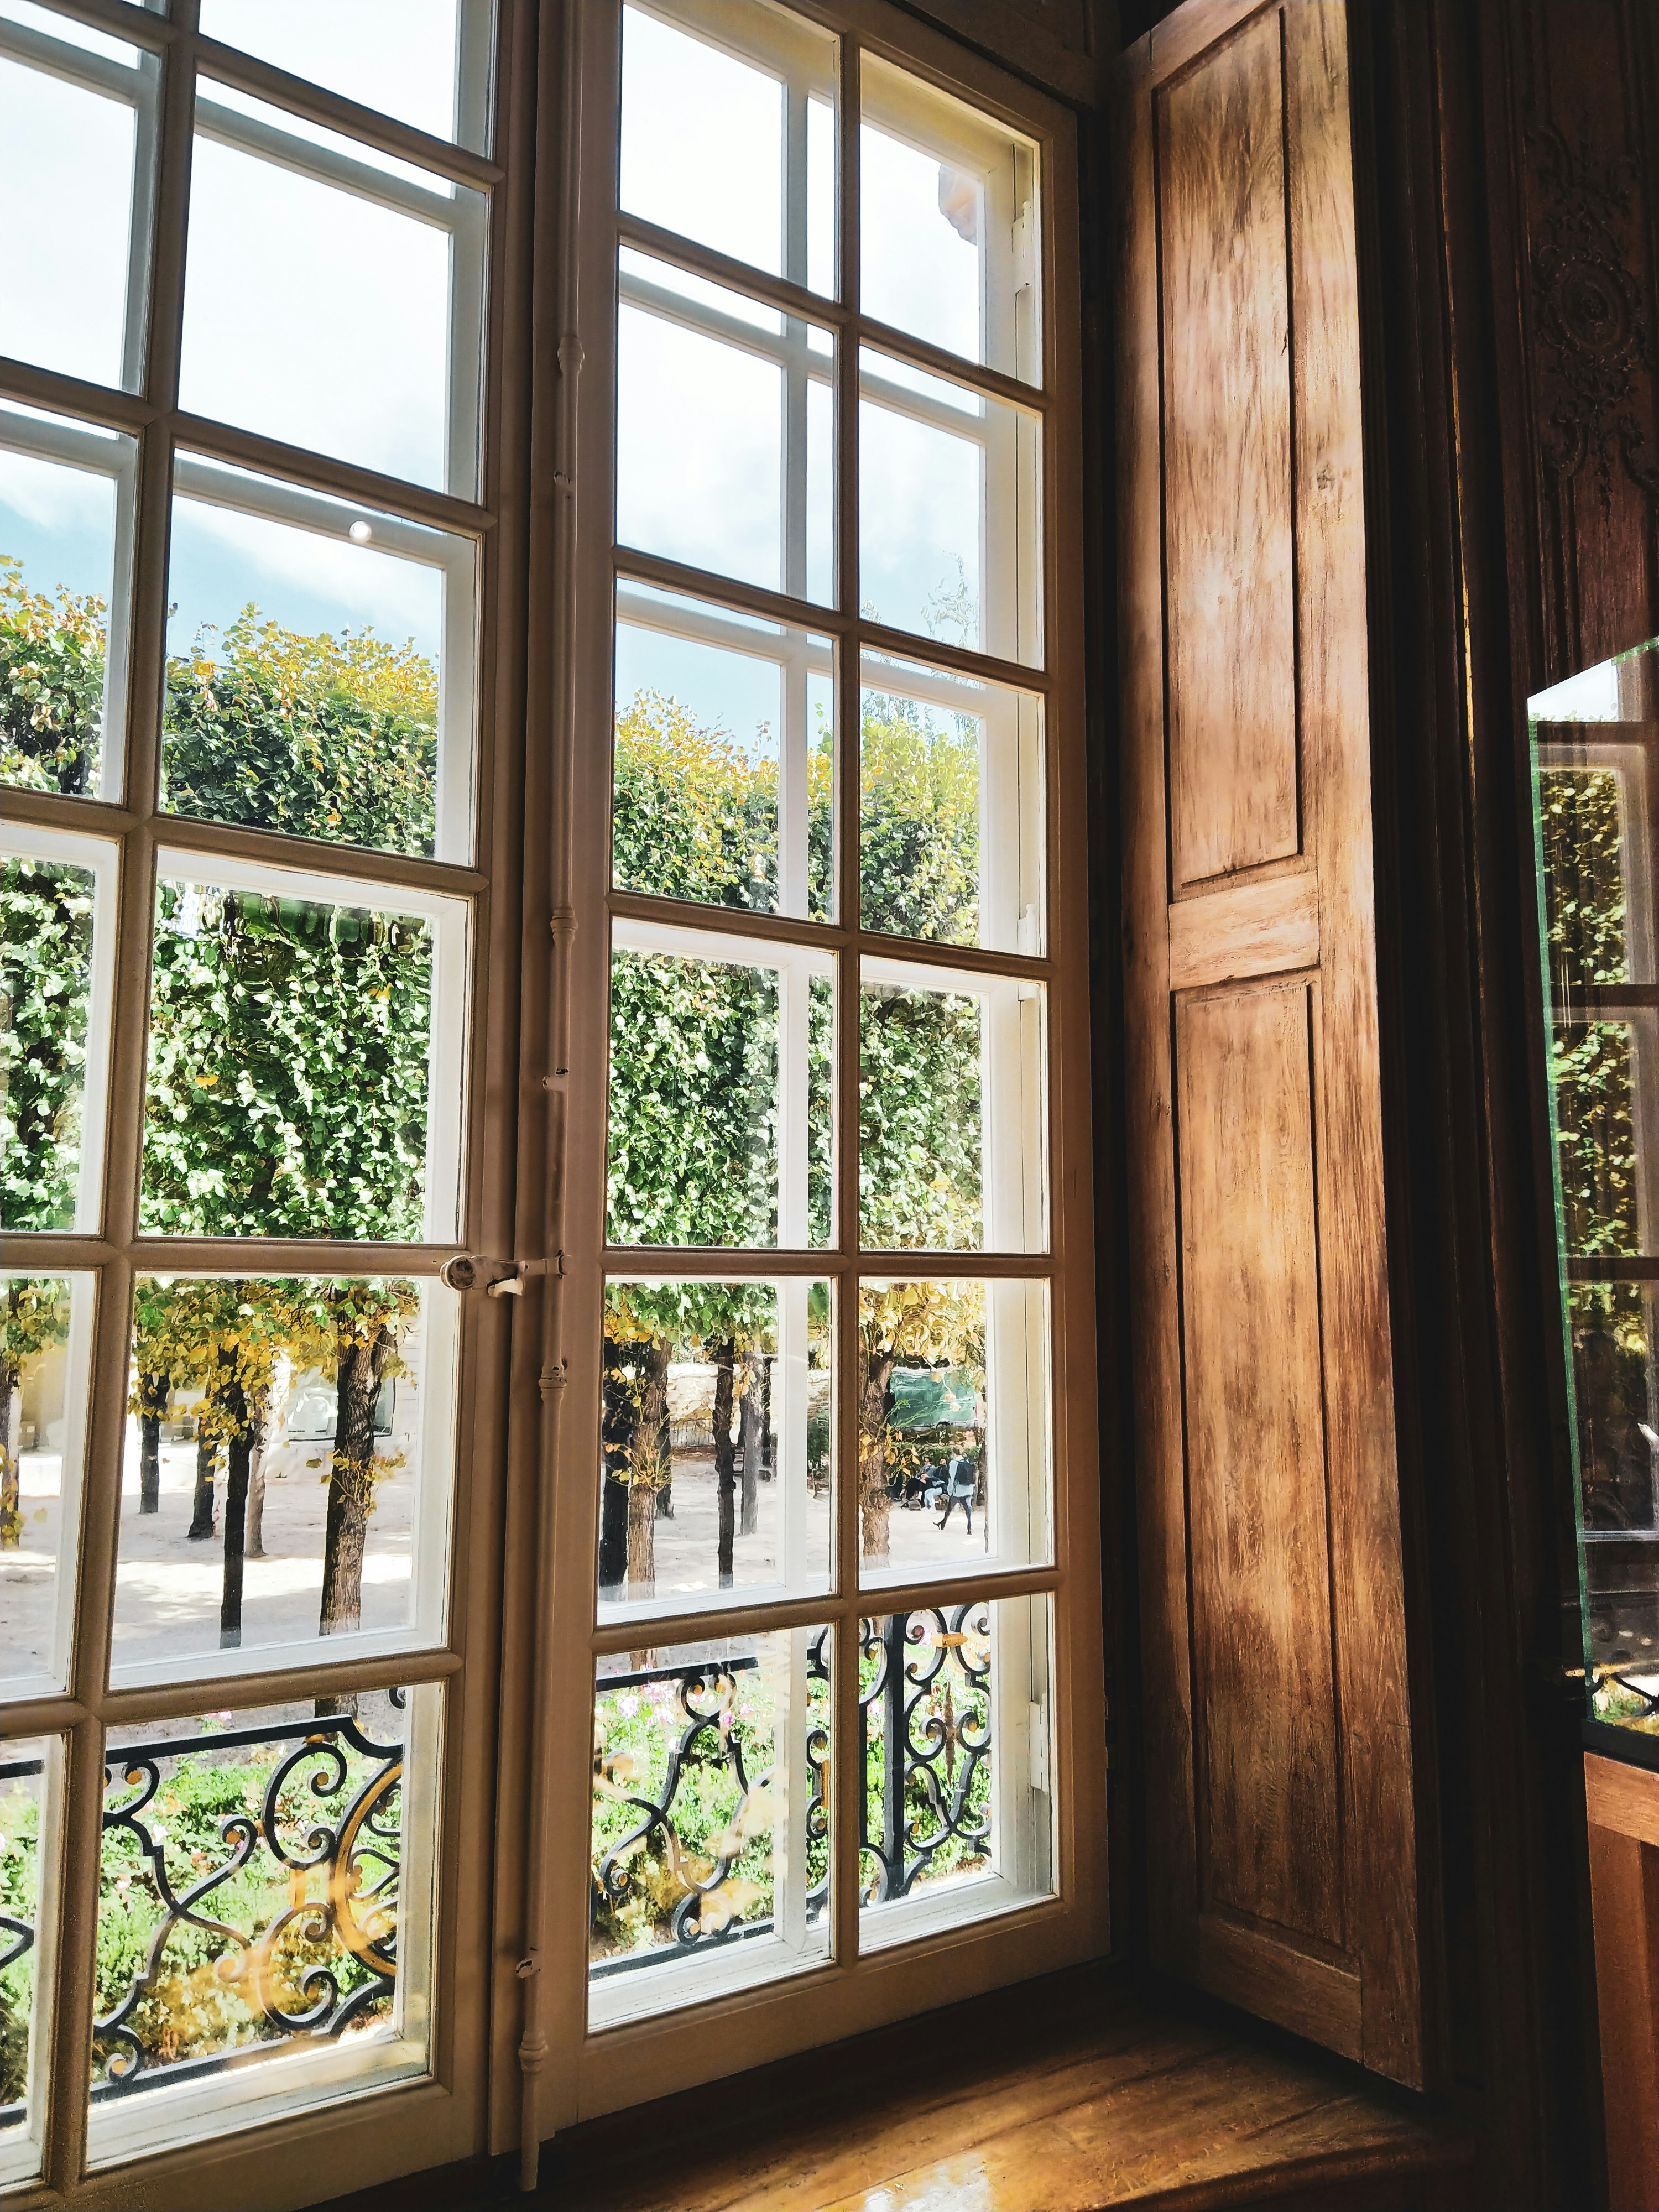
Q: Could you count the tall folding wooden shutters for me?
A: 1